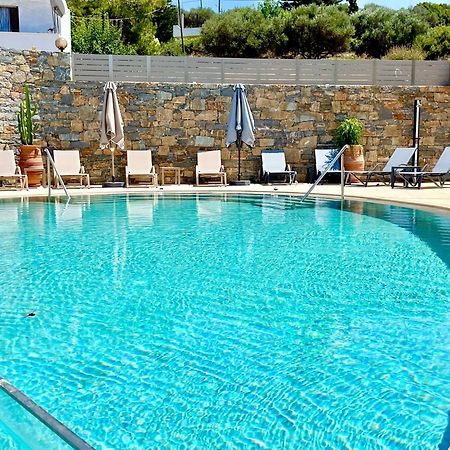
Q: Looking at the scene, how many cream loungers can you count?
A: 4